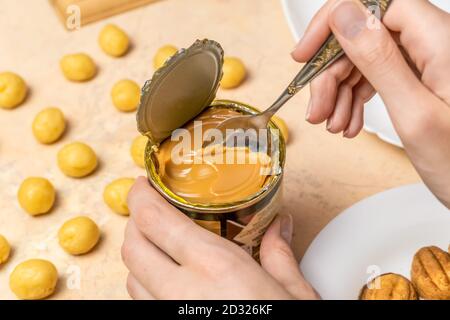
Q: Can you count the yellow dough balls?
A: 15